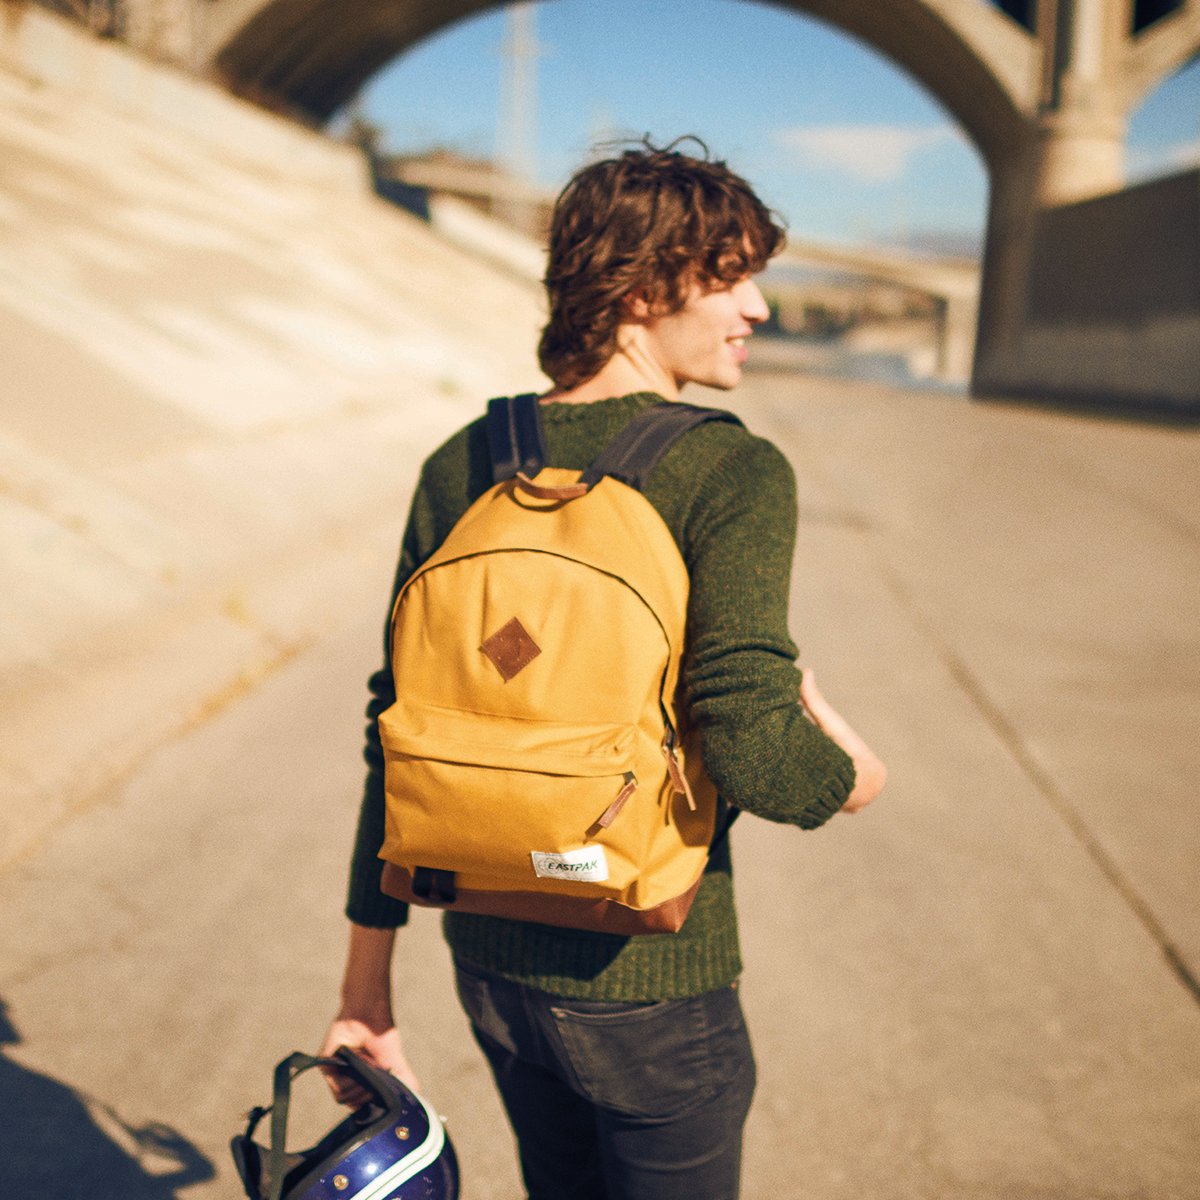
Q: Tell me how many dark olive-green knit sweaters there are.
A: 1